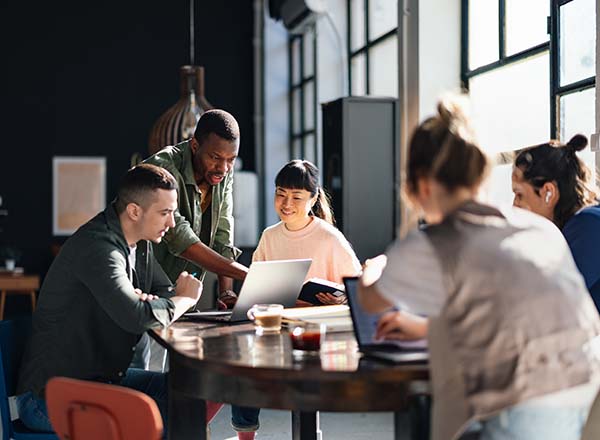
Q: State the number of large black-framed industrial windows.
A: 3